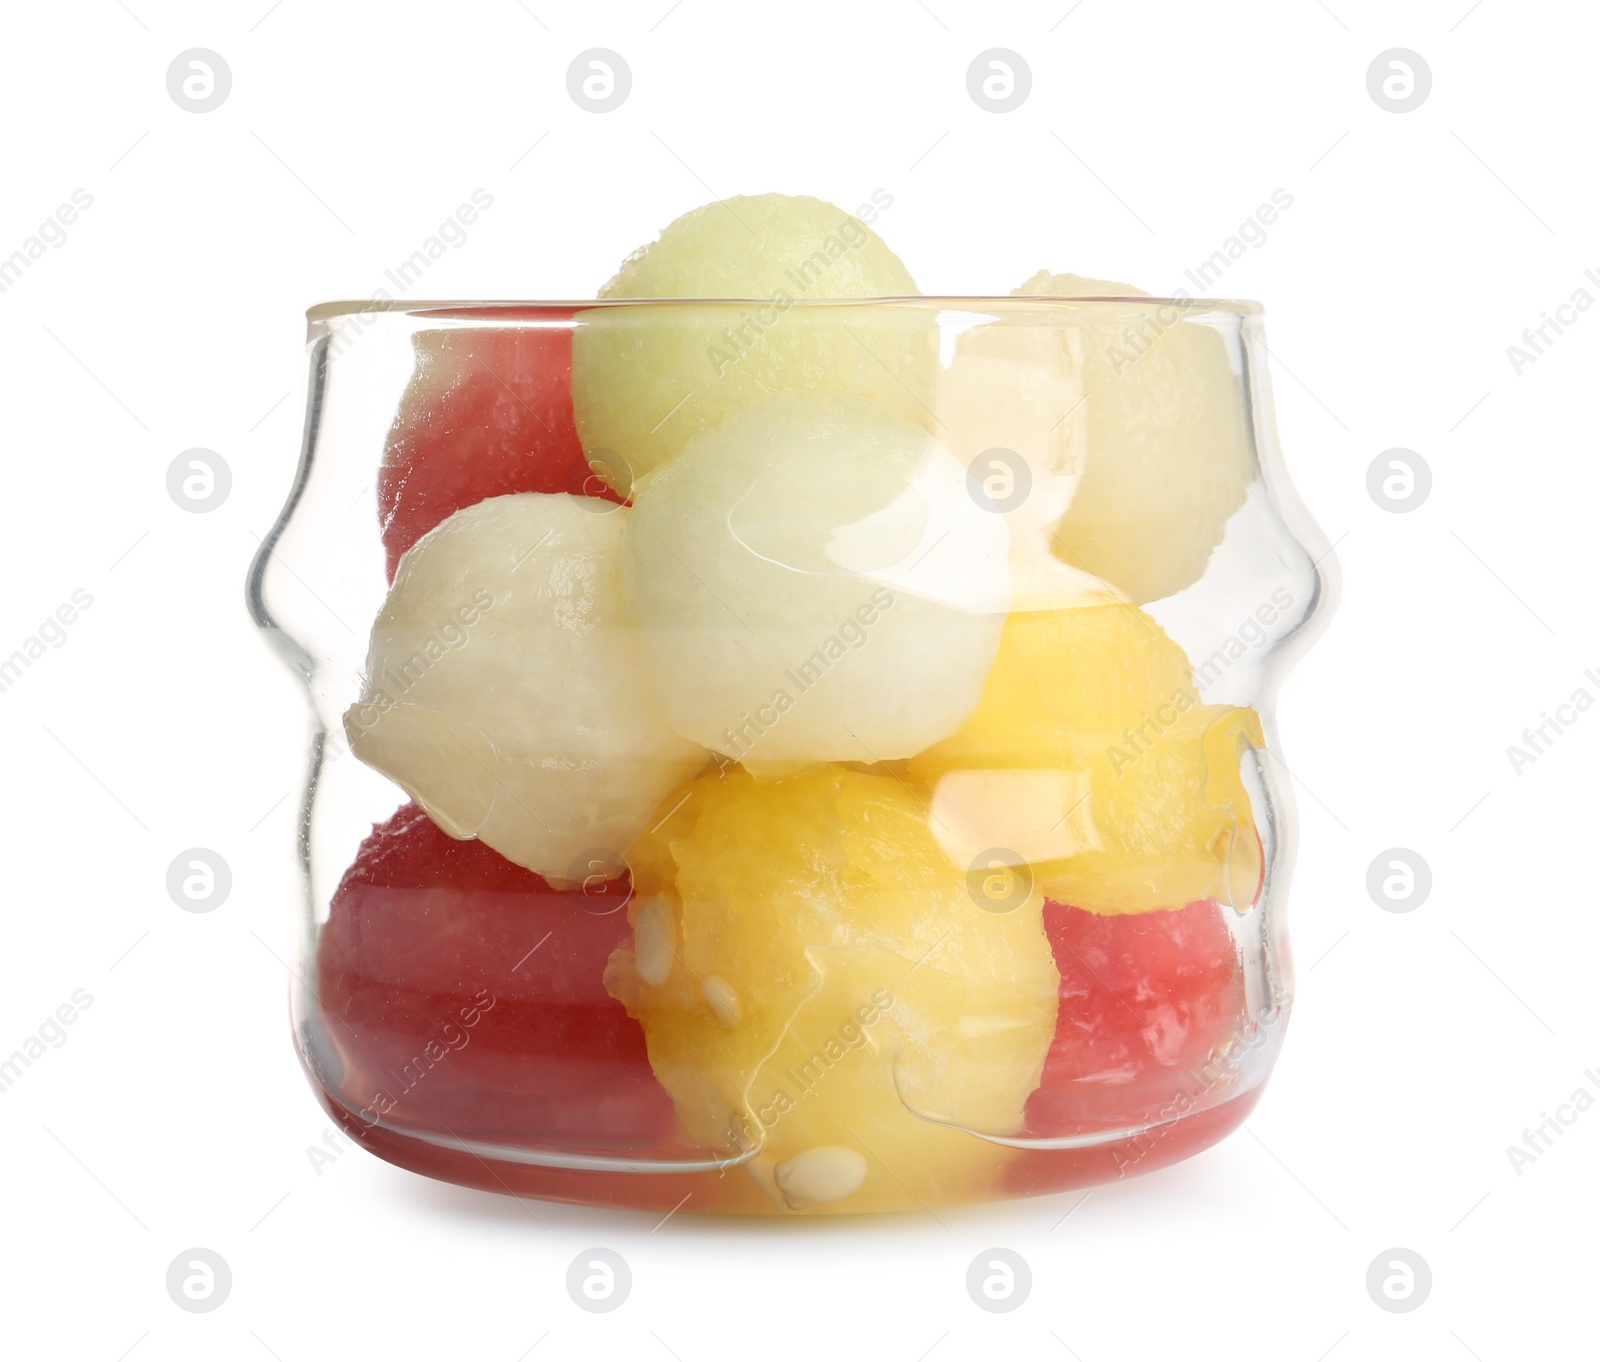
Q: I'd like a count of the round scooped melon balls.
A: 9